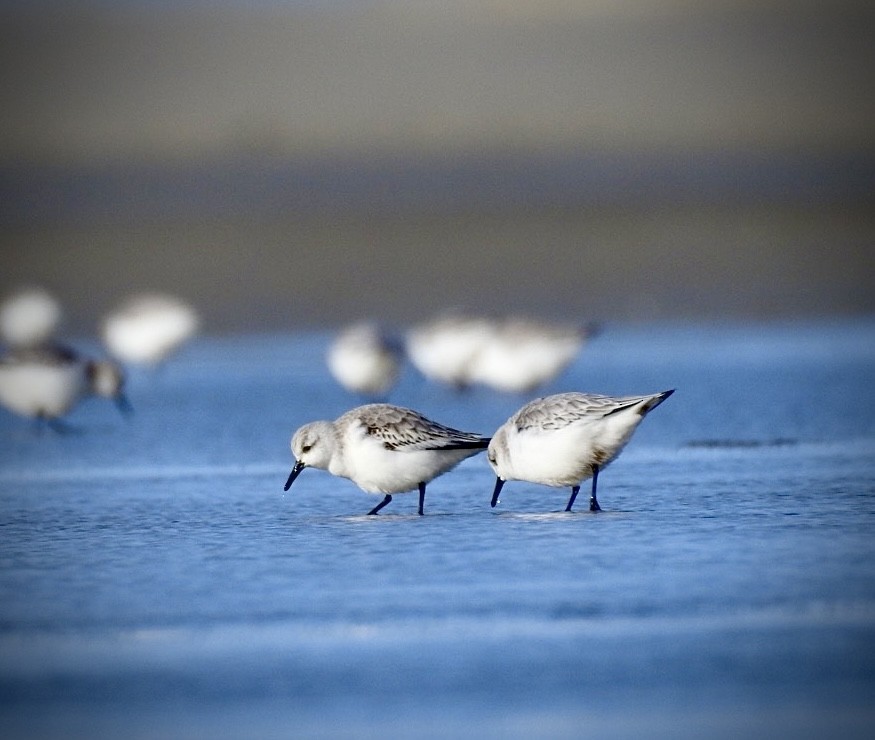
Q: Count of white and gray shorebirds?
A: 8